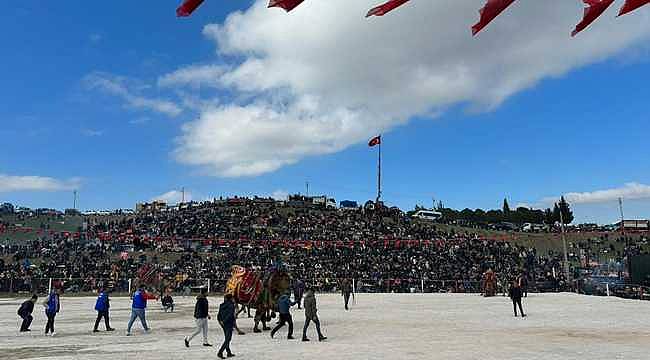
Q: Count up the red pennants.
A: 6